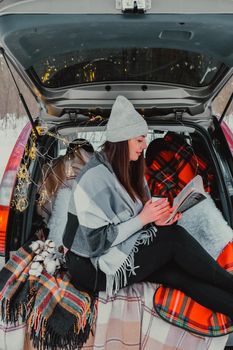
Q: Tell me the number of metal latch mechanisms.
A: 1